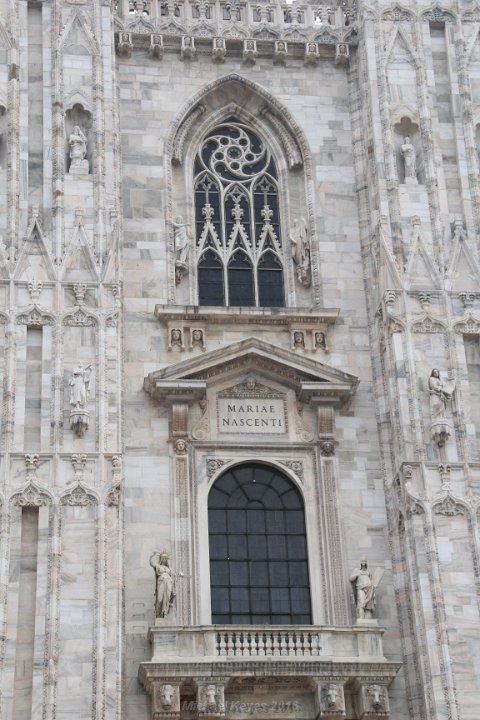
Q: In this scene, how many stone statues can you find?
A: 8